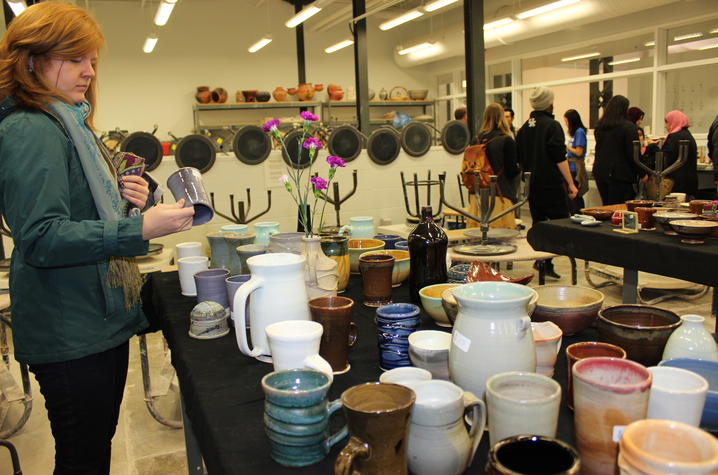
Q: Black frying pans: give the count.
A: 8